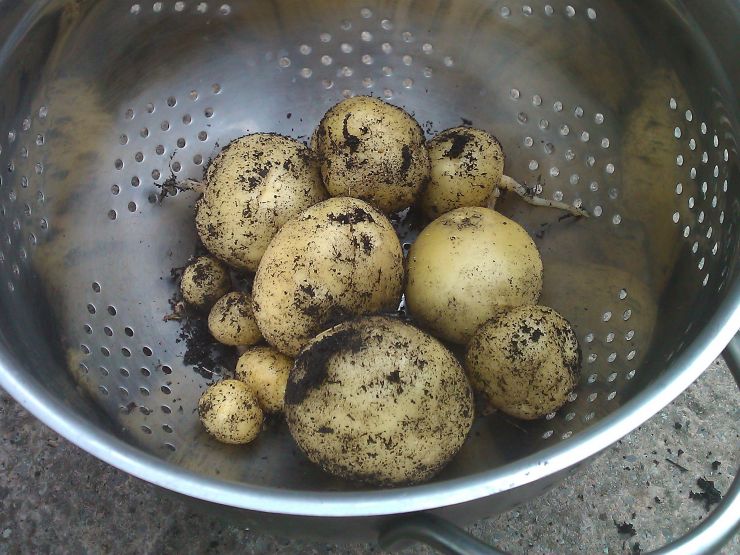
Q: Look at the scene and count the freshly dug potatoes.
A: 11